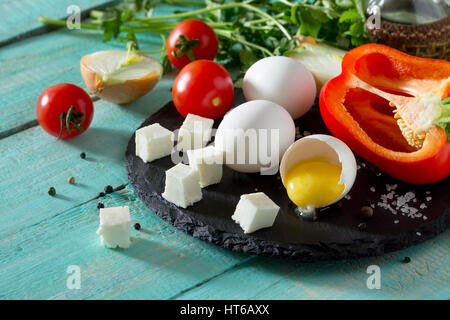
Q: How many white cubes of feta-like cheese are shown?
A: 6